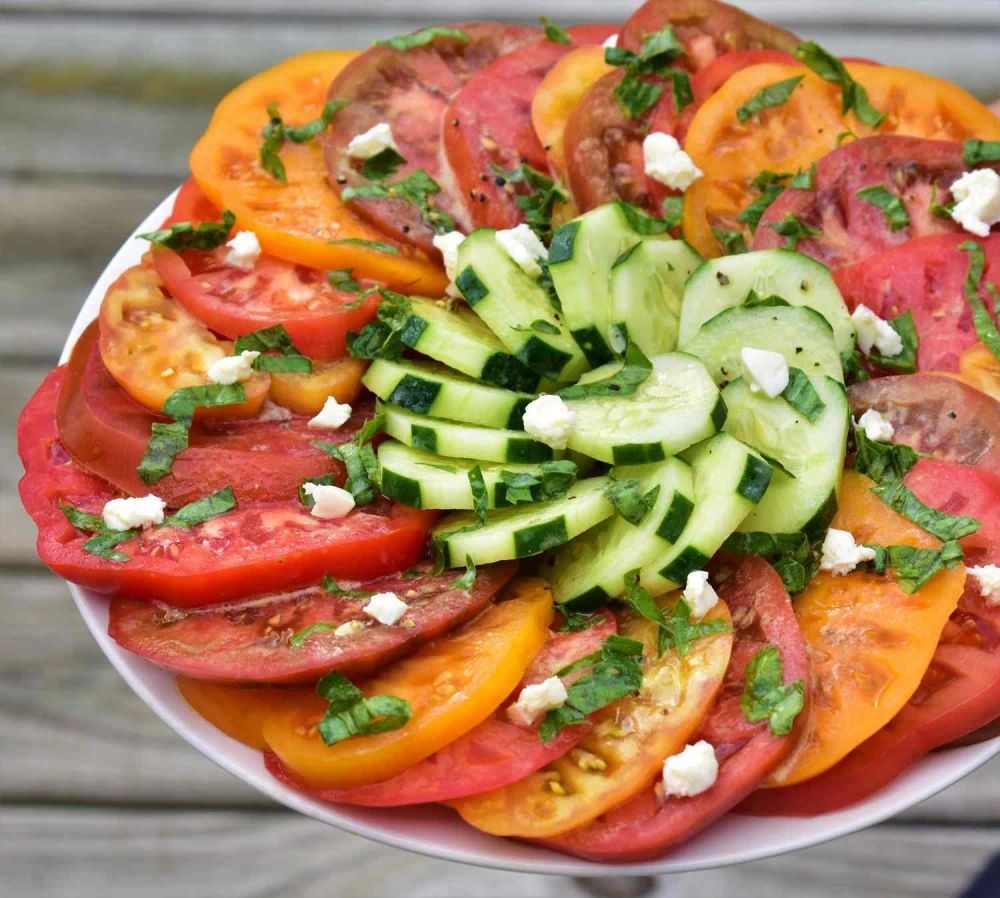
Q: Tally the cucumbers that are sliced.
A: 14